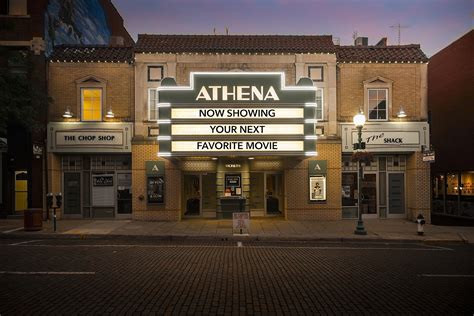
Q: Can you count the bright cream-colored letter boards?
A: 3